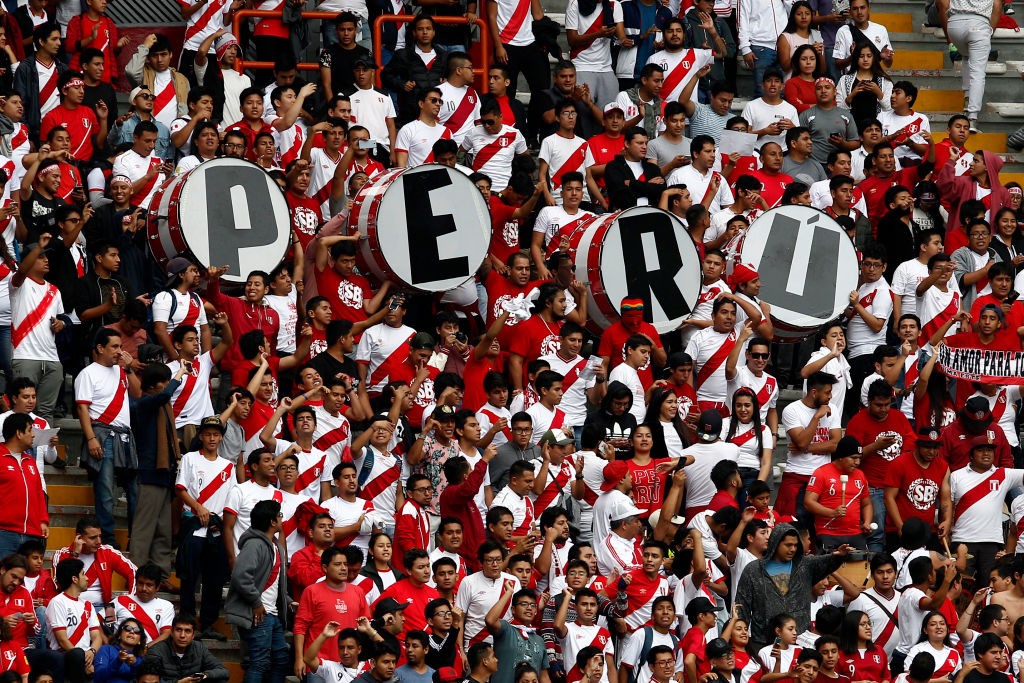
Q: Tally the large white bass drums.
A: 4